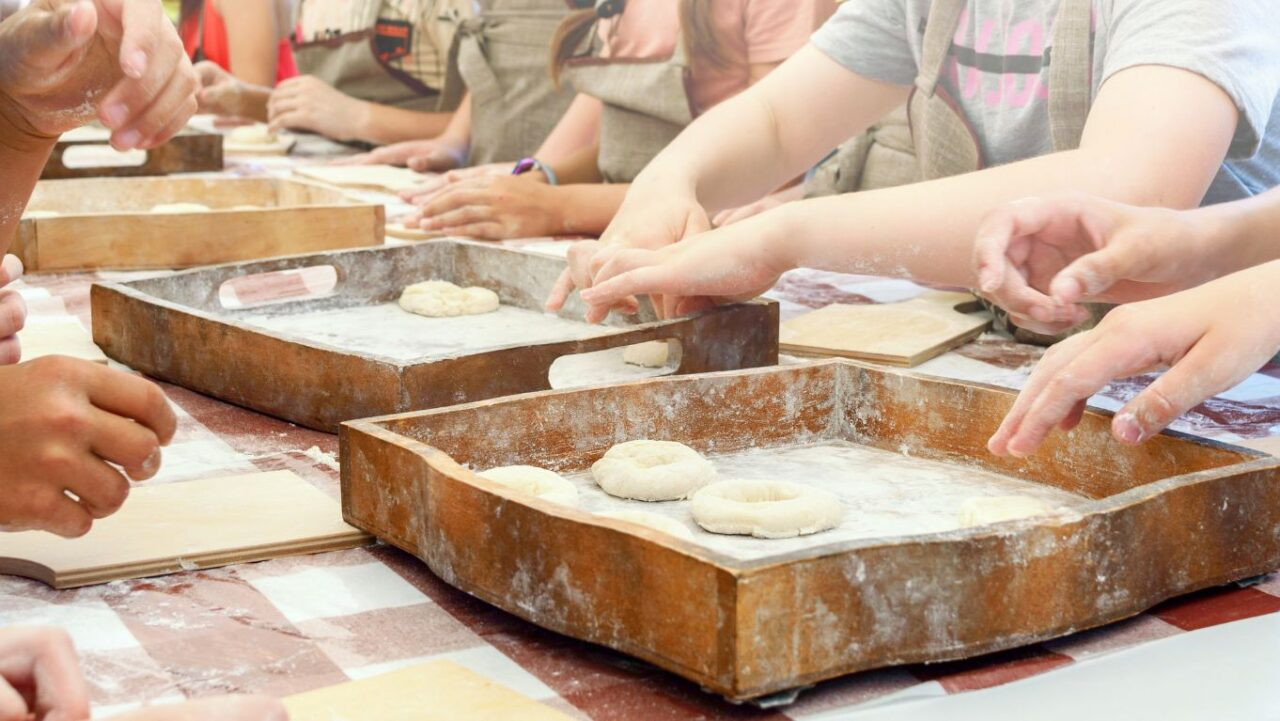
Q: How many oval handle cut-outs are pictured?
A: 3